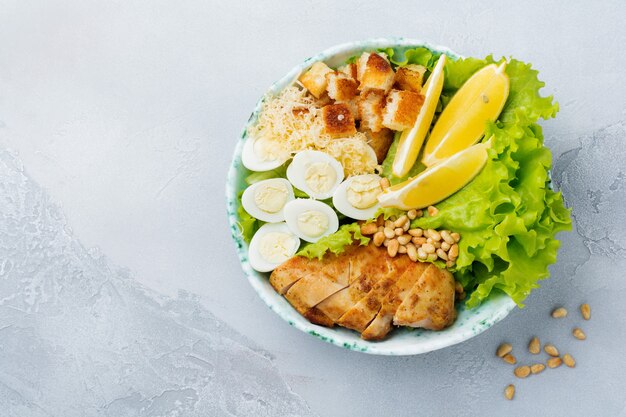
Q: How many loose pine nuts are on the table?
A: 12